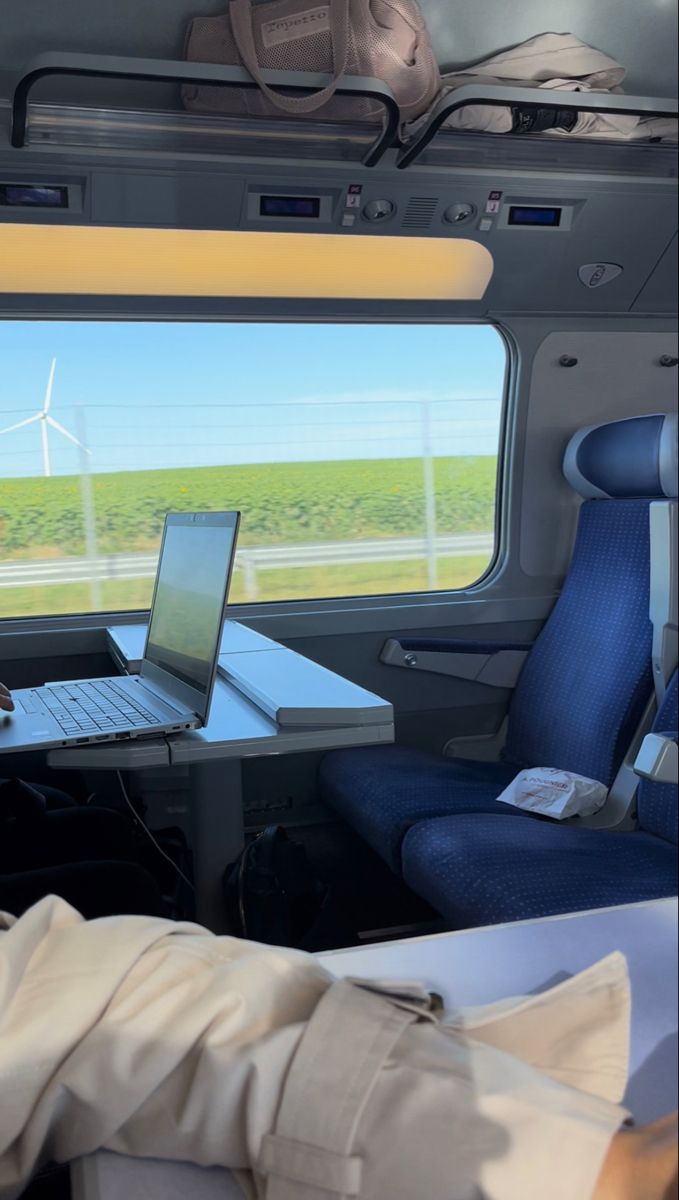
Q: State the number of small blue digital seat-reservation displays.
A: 3